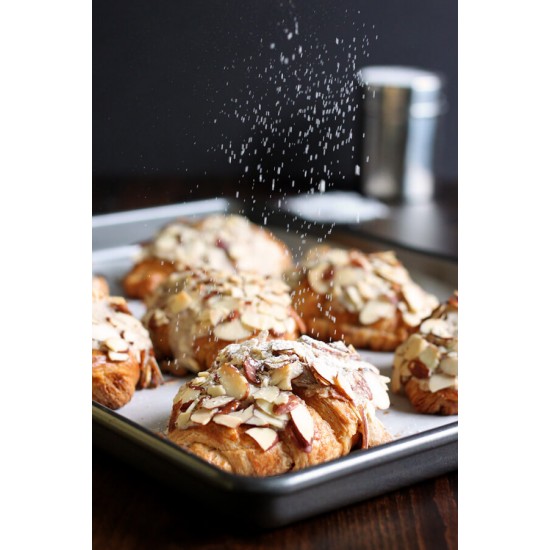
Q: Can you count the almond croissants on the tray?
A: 6